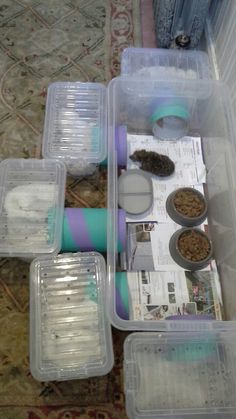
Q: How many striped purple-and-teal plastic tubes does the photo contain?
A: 5